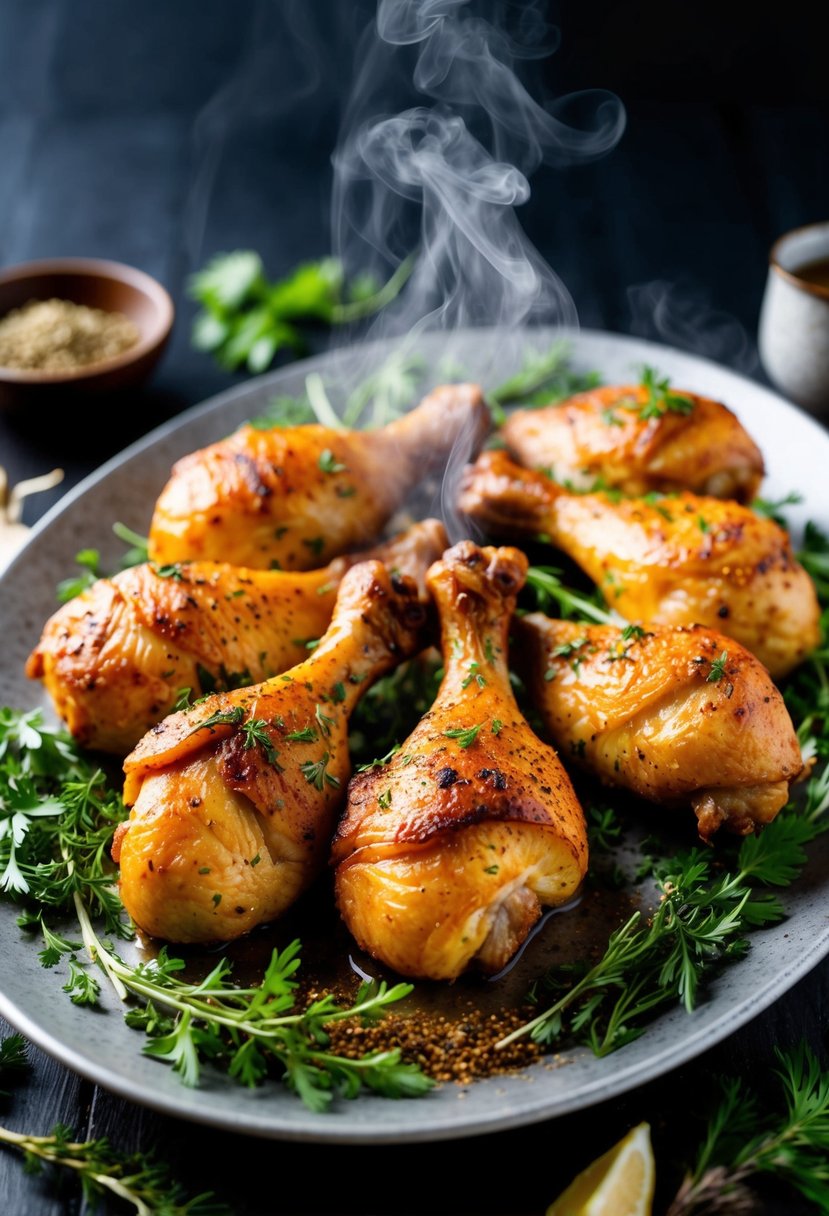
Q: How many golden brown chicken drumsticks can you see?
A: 7